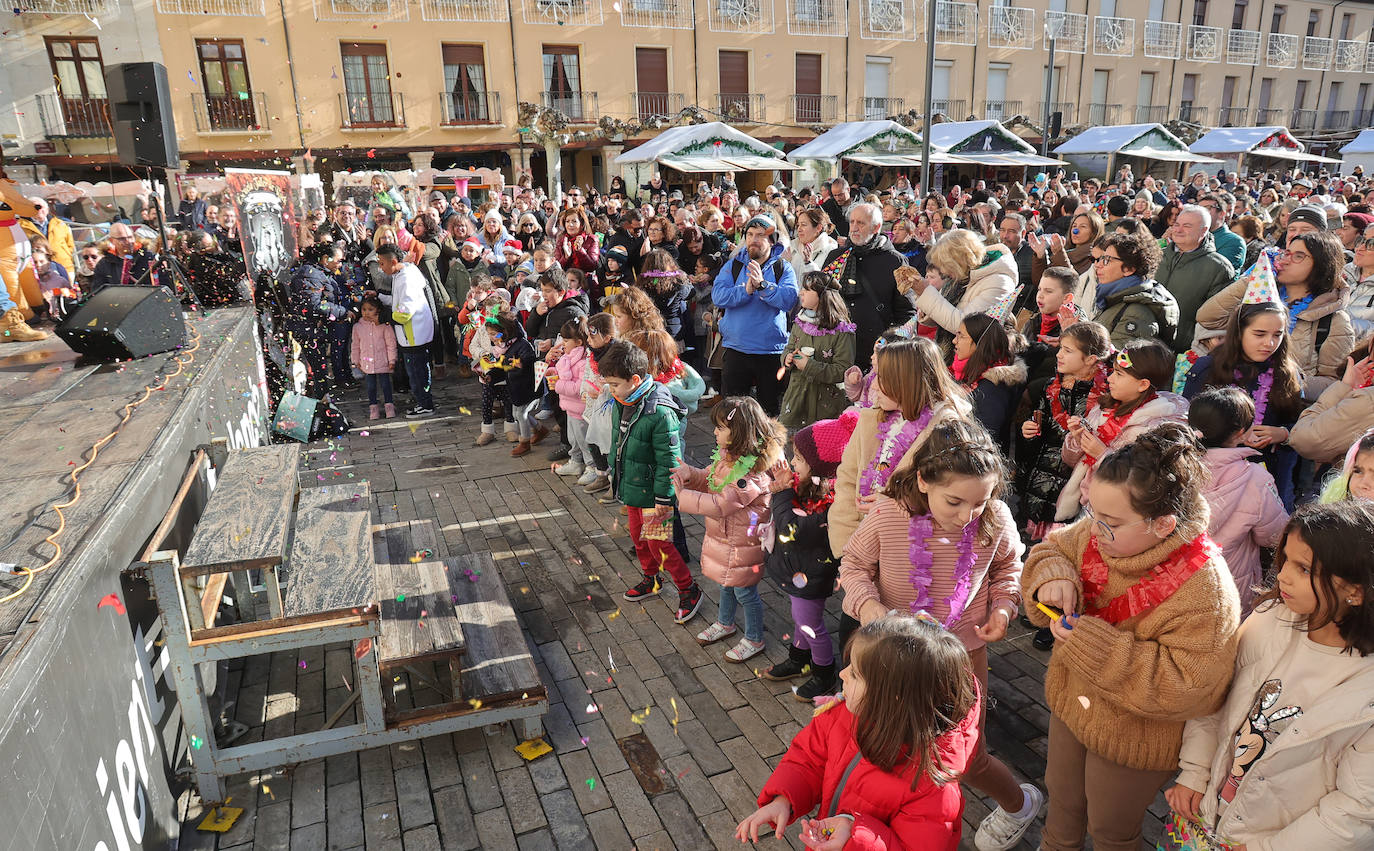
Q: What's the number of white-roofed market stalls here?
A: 6